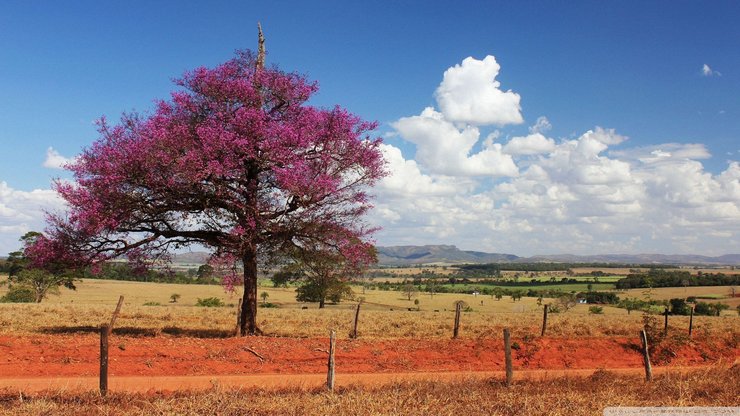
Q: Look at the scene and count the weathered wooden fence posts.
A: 11